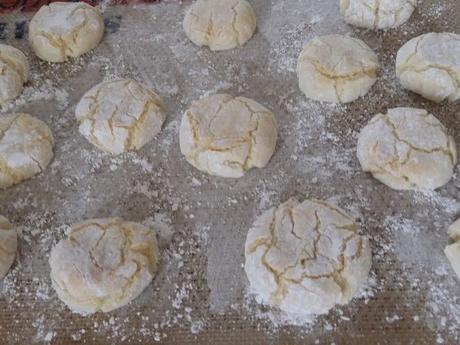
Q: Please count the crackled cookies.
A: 14